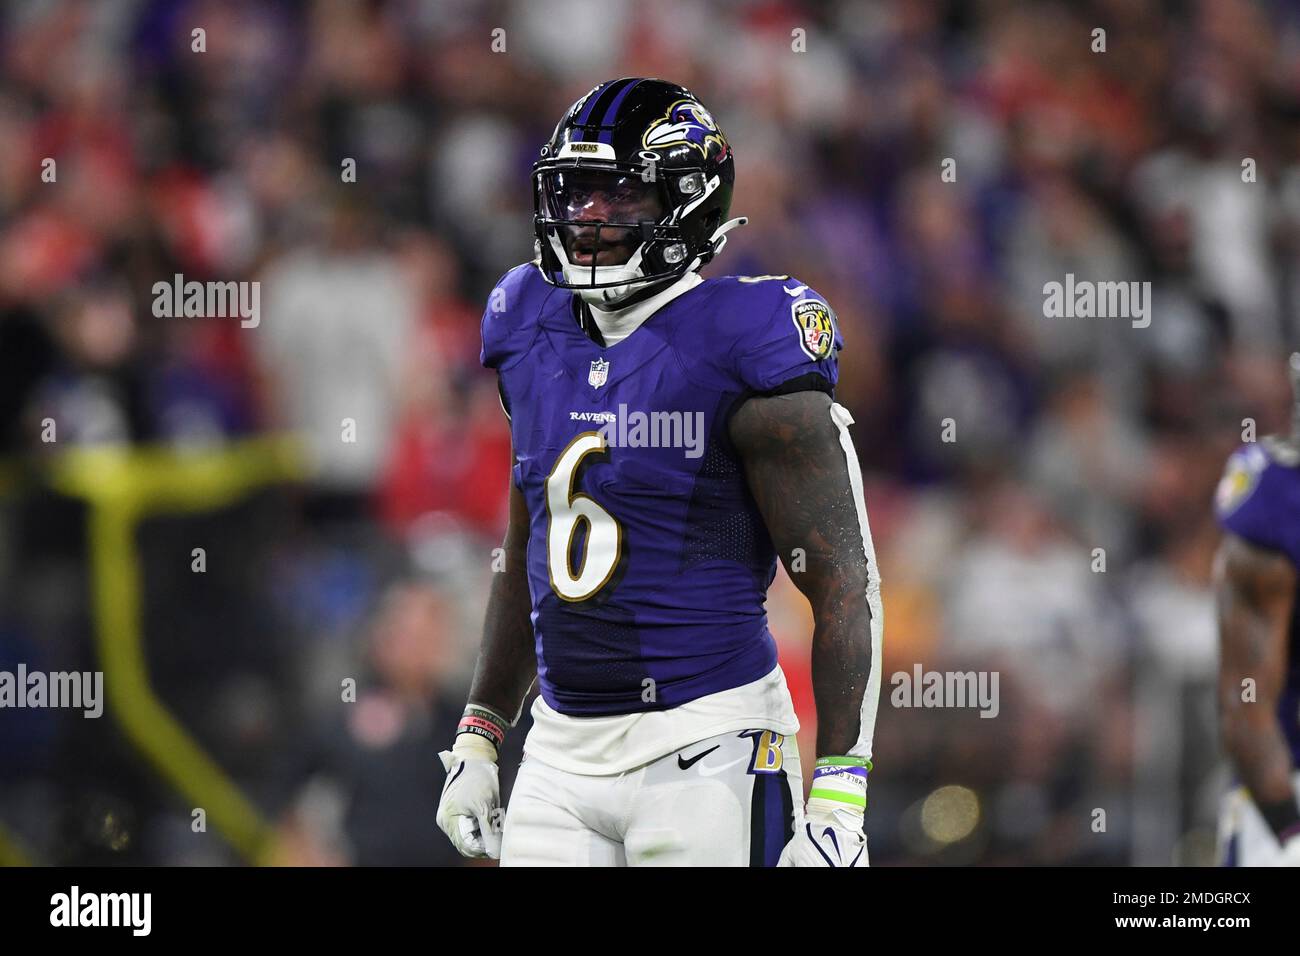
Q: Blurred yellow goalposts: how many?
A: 1